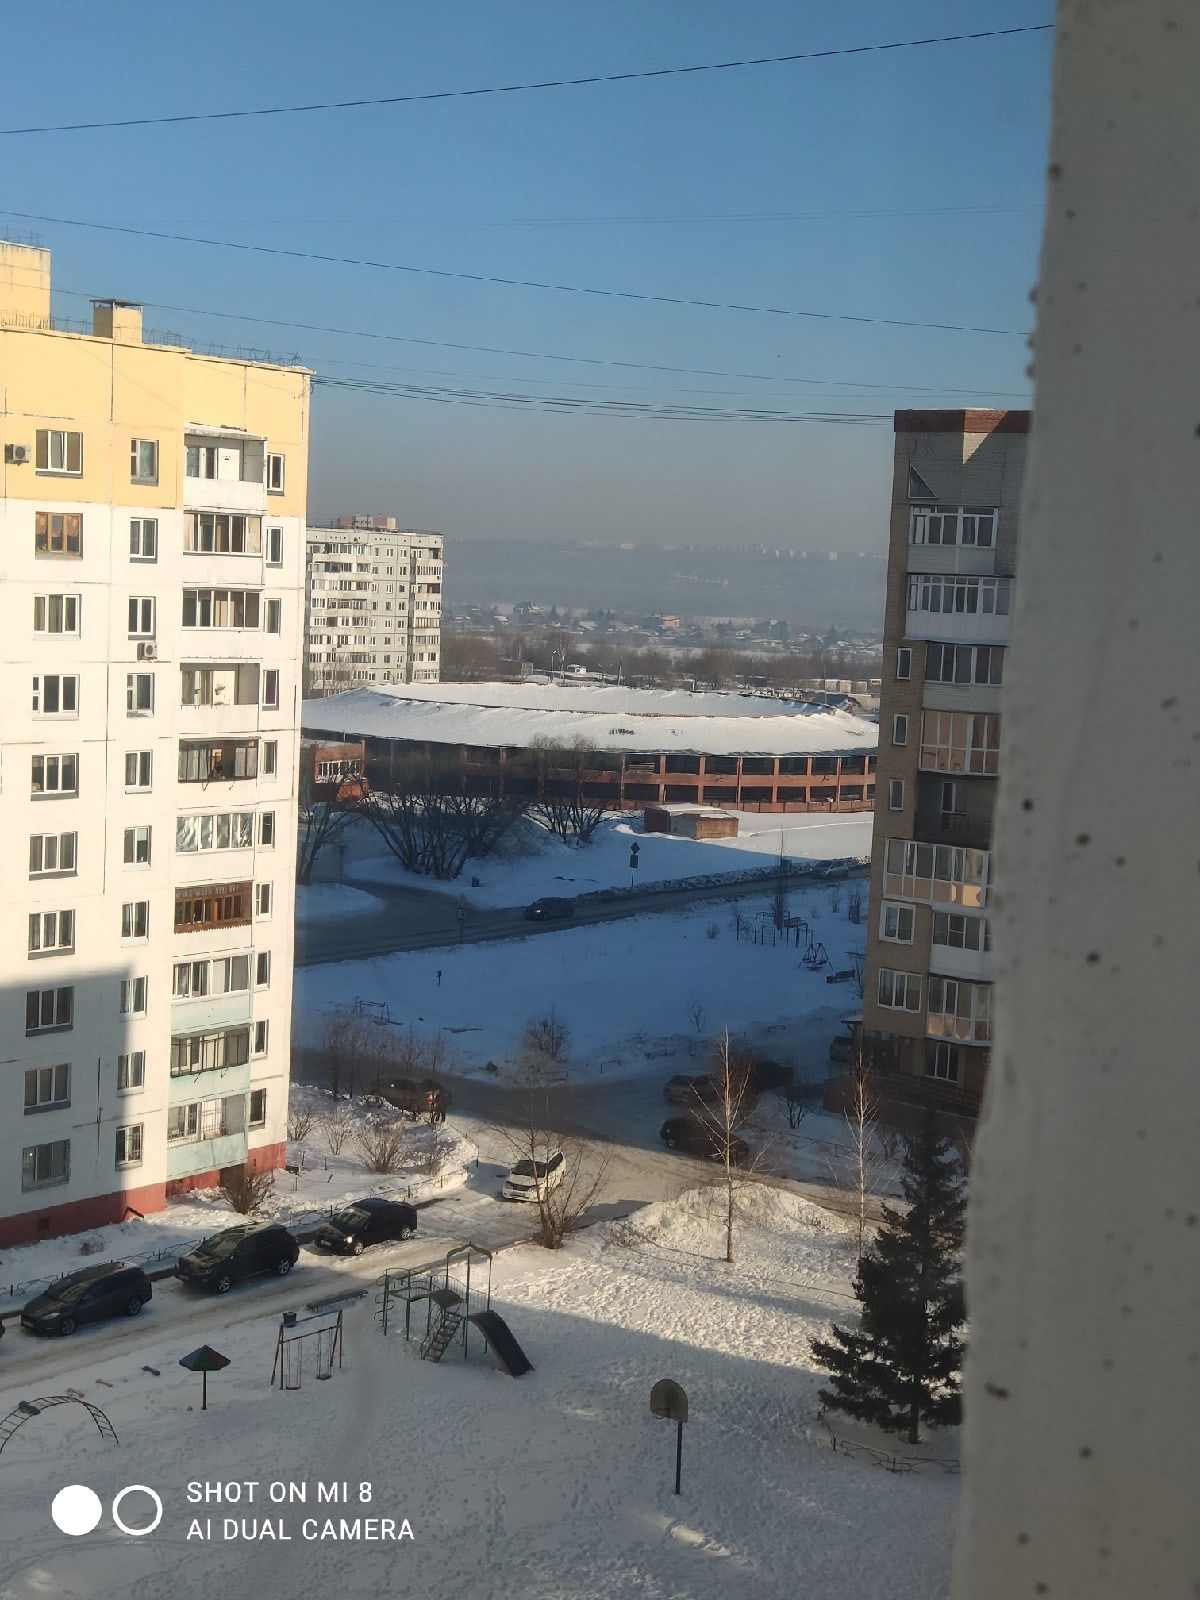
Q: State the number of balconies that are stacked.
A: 10